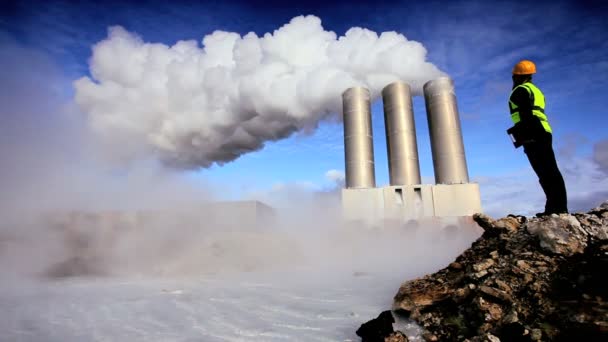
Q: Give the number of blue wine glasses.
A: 0